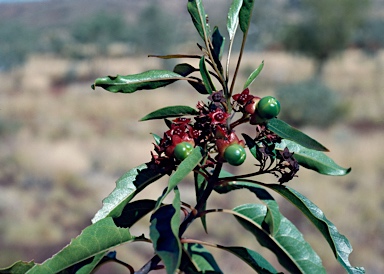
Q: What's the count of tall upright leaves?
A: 3